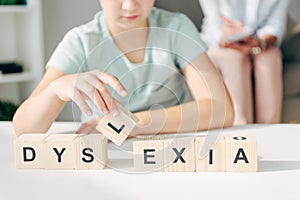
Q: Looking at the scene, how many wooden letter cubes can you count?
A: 8